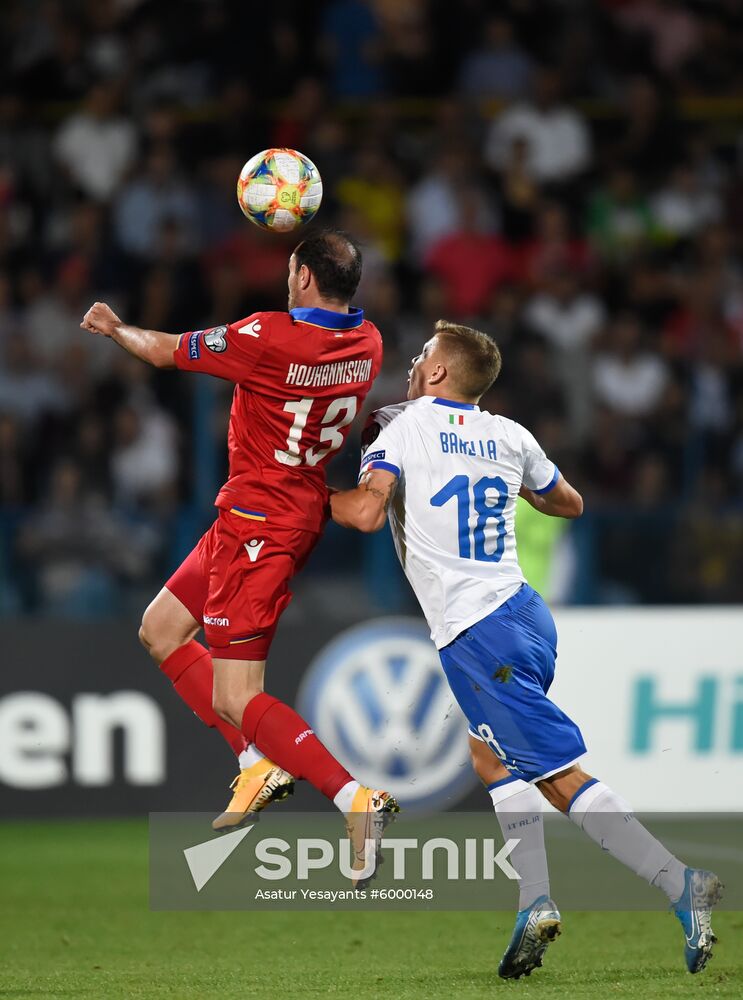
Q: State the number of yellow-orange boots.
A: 2